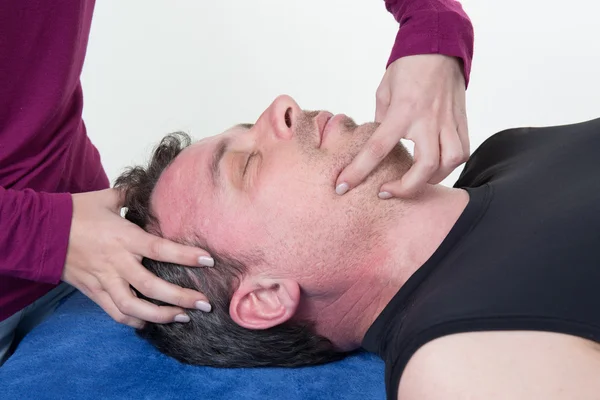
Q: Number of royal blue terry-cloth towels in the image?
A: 1